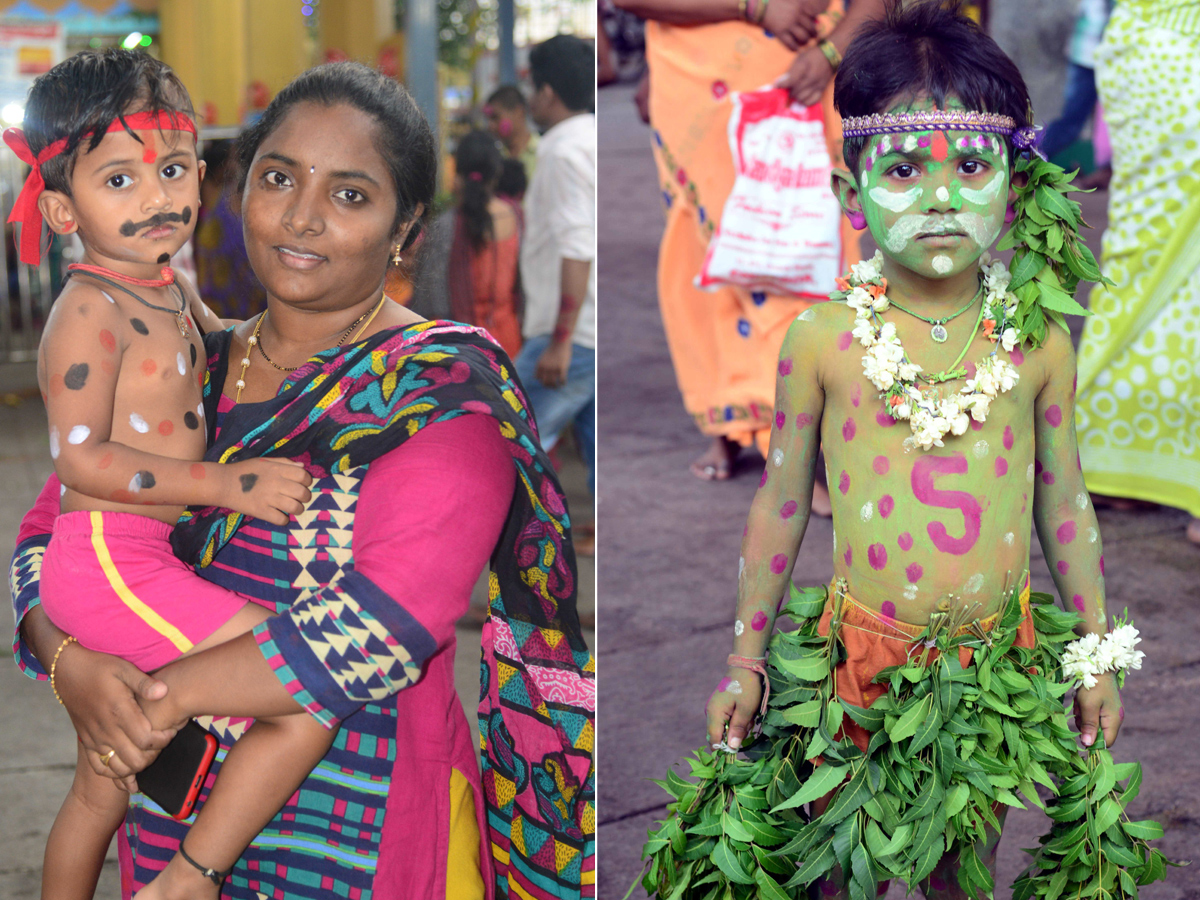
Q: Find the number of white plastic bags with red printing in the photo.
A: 1